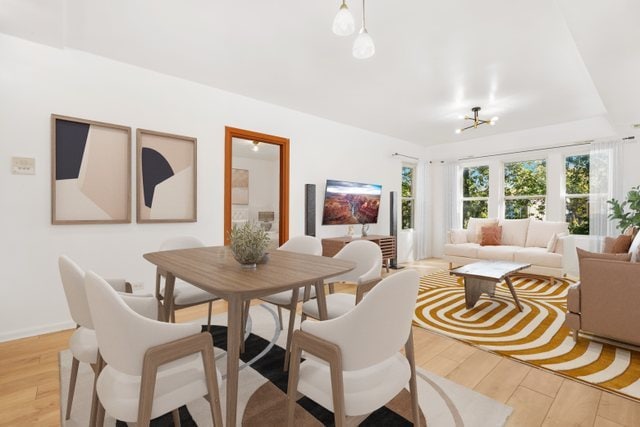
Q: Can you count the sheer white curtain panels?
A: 3